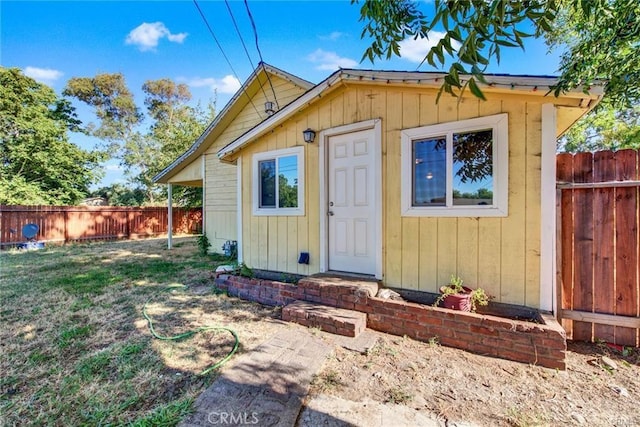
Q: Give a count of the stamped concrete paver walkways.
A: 1